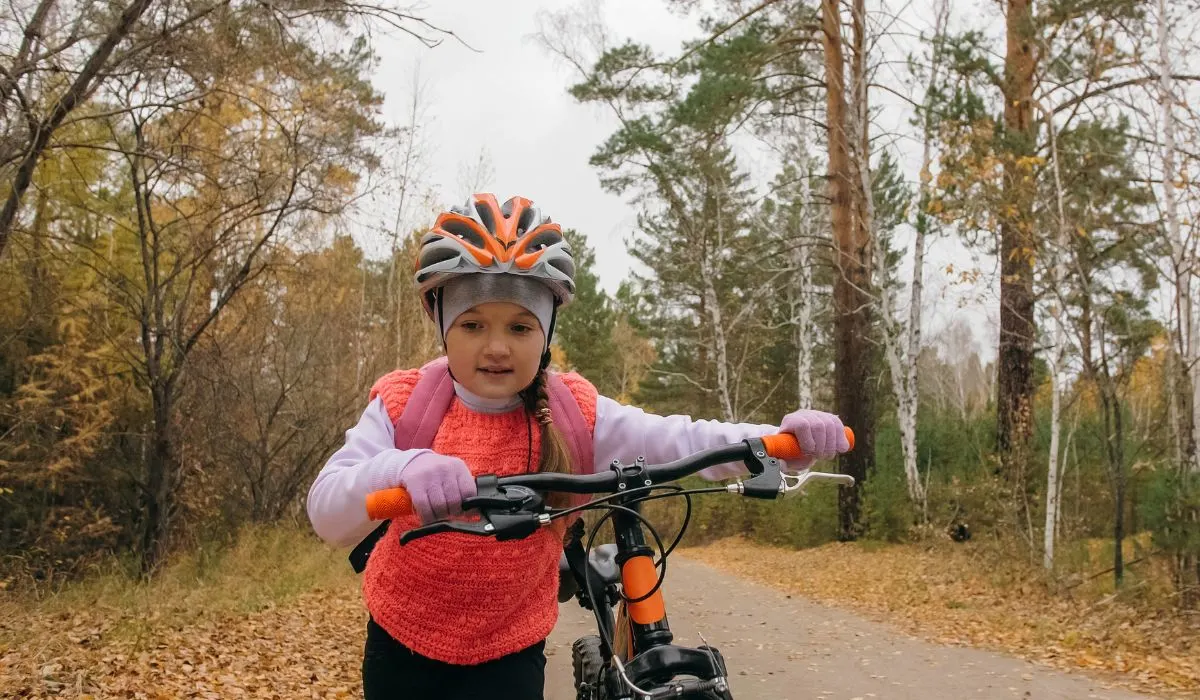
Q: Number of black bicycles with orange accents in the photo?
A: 1